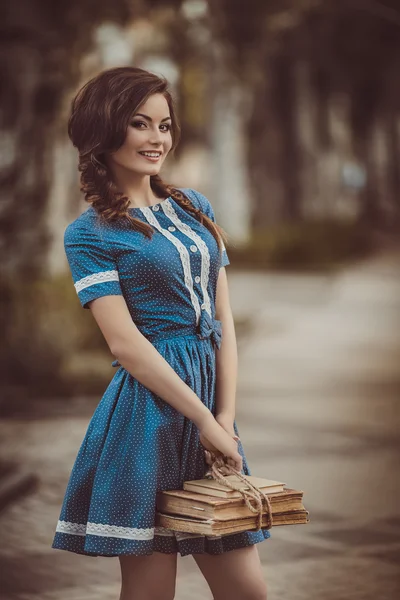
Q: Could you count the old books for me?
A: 3